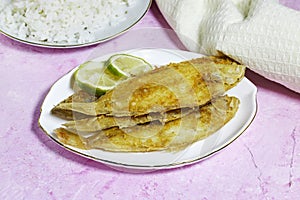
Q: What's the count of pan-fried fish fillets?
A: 3